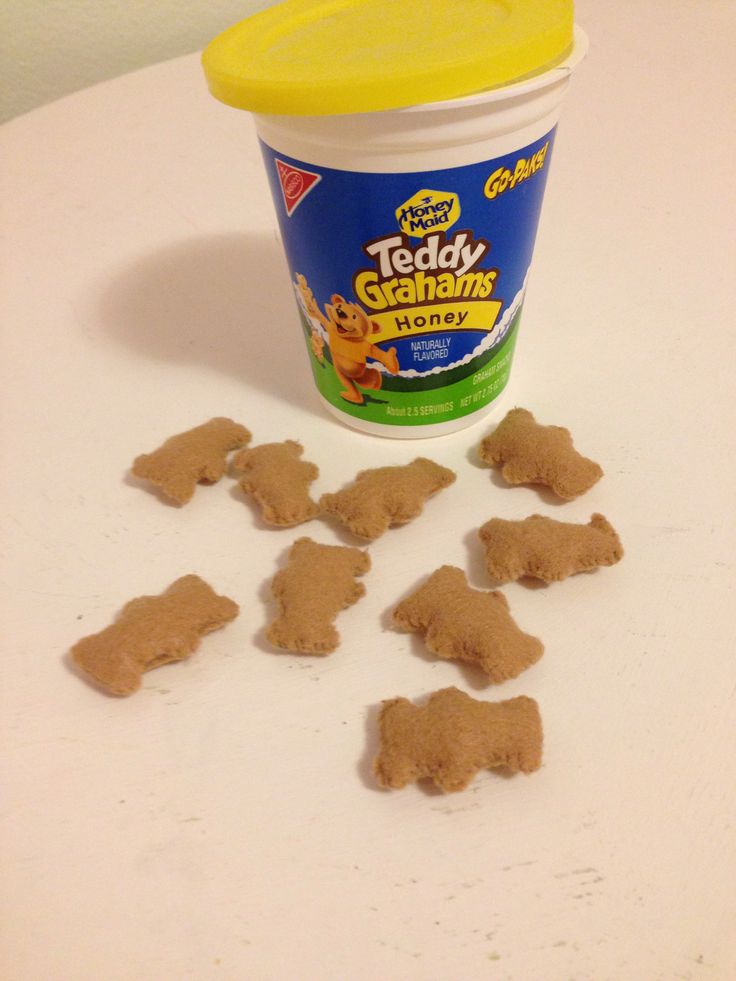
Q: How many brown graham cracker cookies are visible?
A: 9